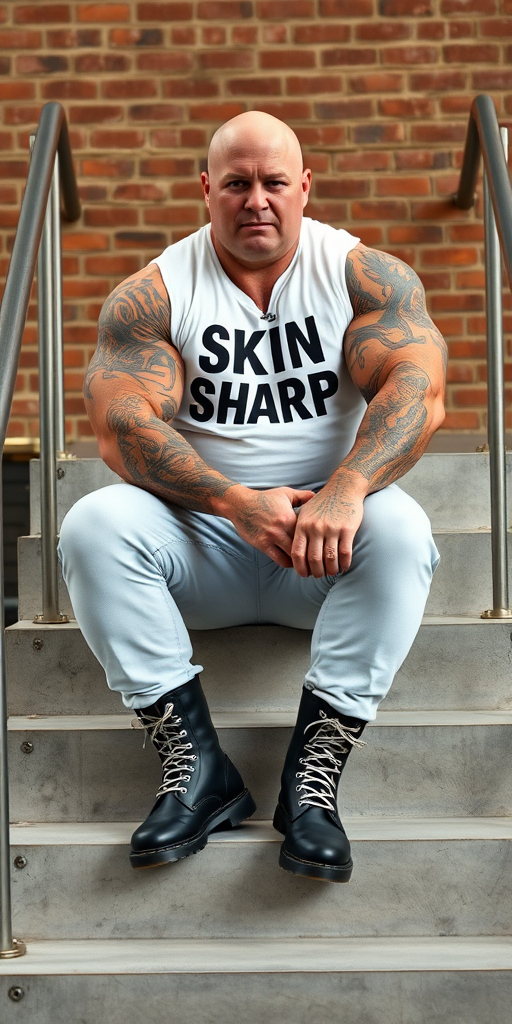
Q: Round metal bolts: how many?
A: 4